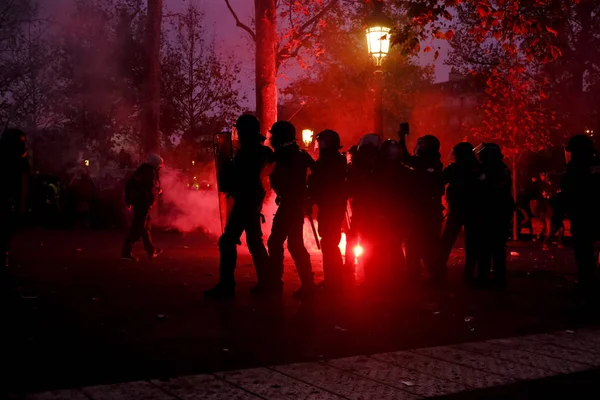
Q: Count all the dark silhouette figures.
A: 11